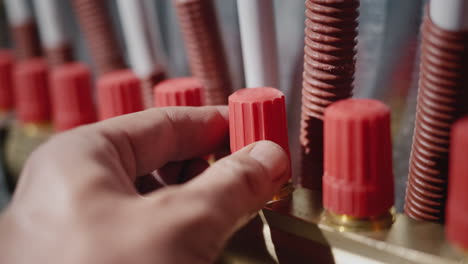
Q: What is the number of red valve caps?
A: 8